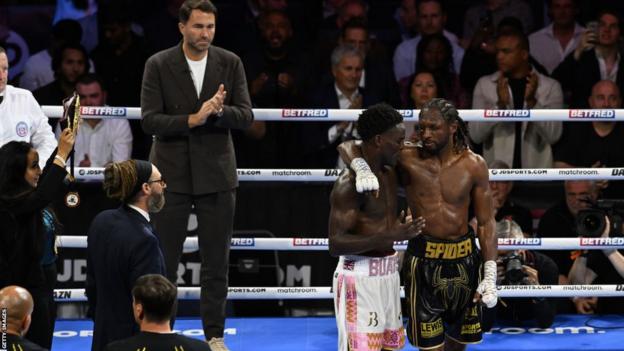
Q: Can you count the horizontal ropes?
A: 4